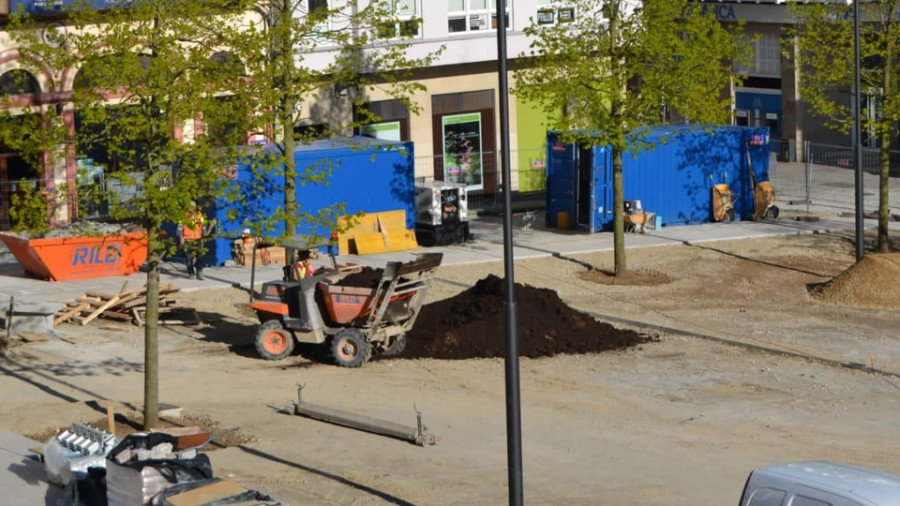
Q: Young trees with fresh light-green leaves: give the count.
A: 4